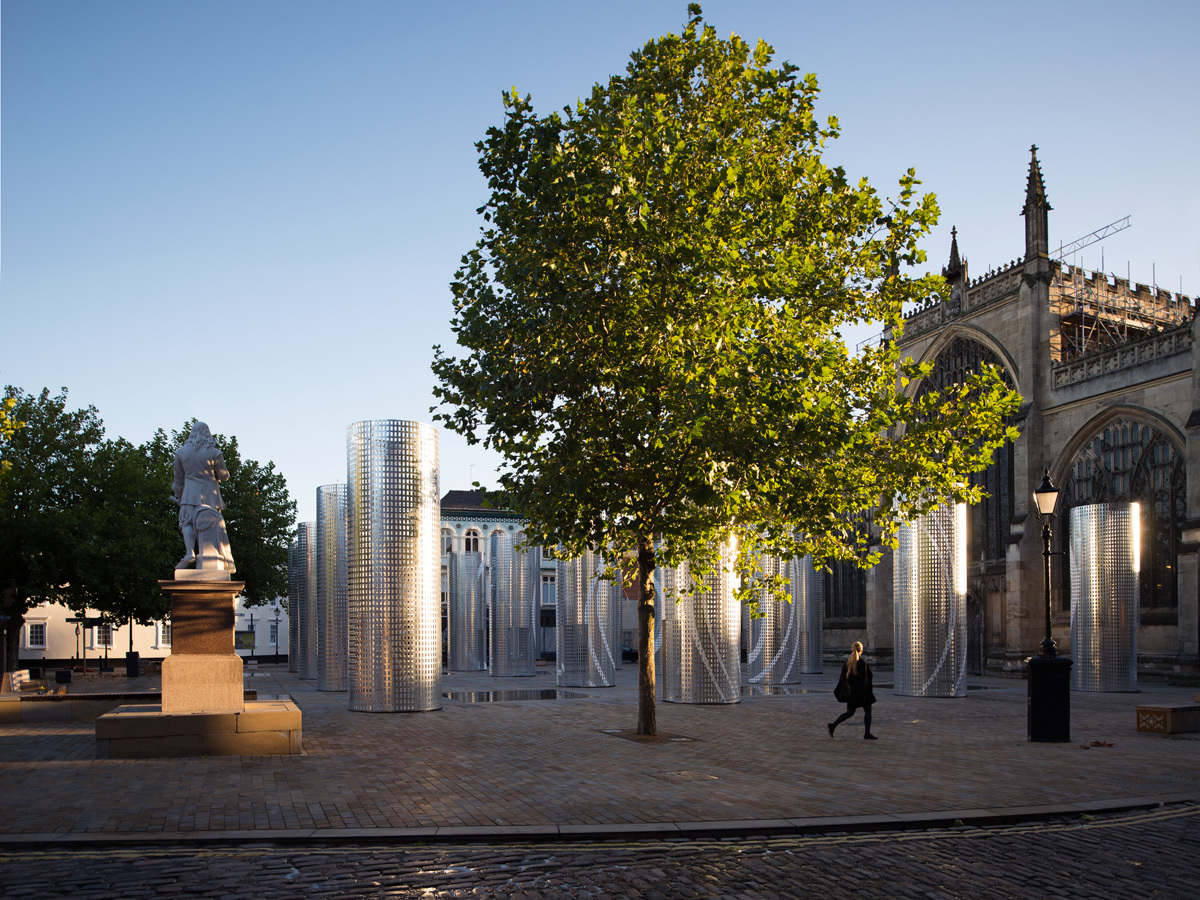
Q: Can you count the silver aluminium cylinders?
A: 14